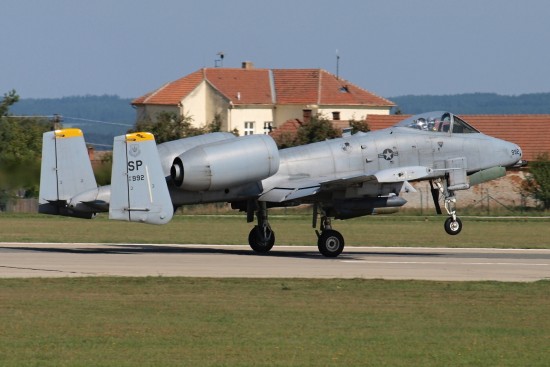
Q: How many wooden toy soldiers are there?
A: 0